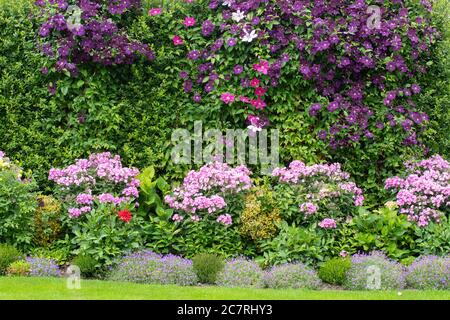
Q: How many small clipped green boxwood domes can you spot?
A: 4